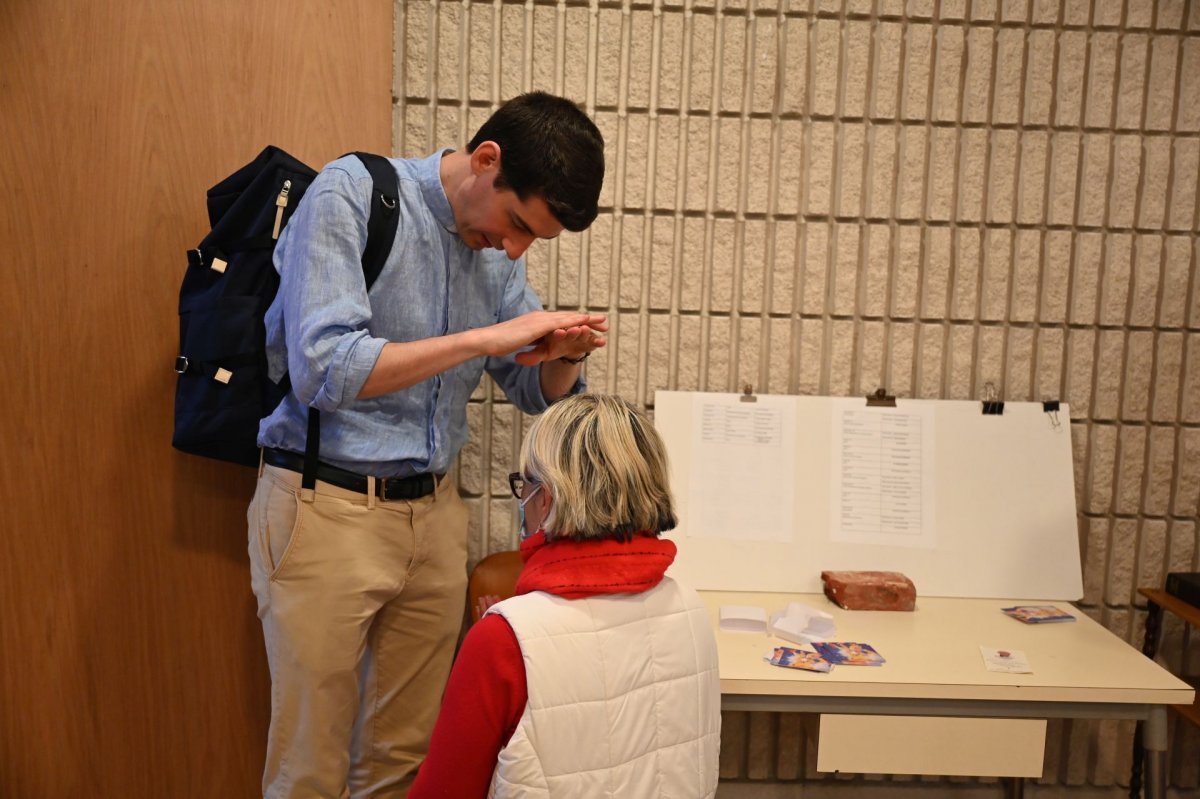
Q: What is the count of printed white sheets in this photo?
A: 2